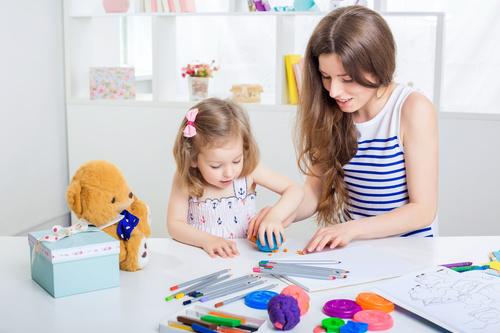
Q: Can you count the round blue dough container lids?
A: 1